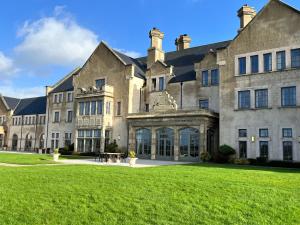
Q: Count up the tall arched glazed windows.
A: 3